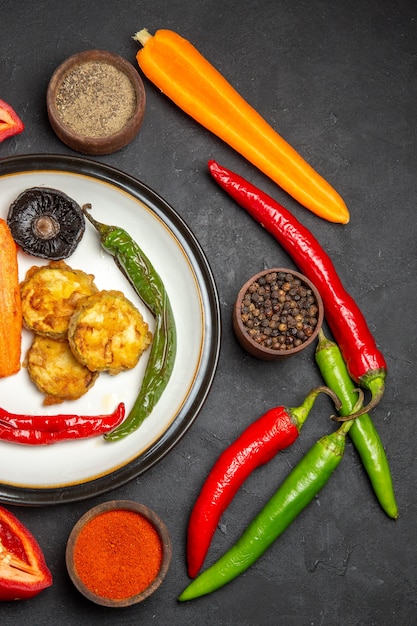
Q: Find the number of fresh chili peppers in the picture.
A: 4